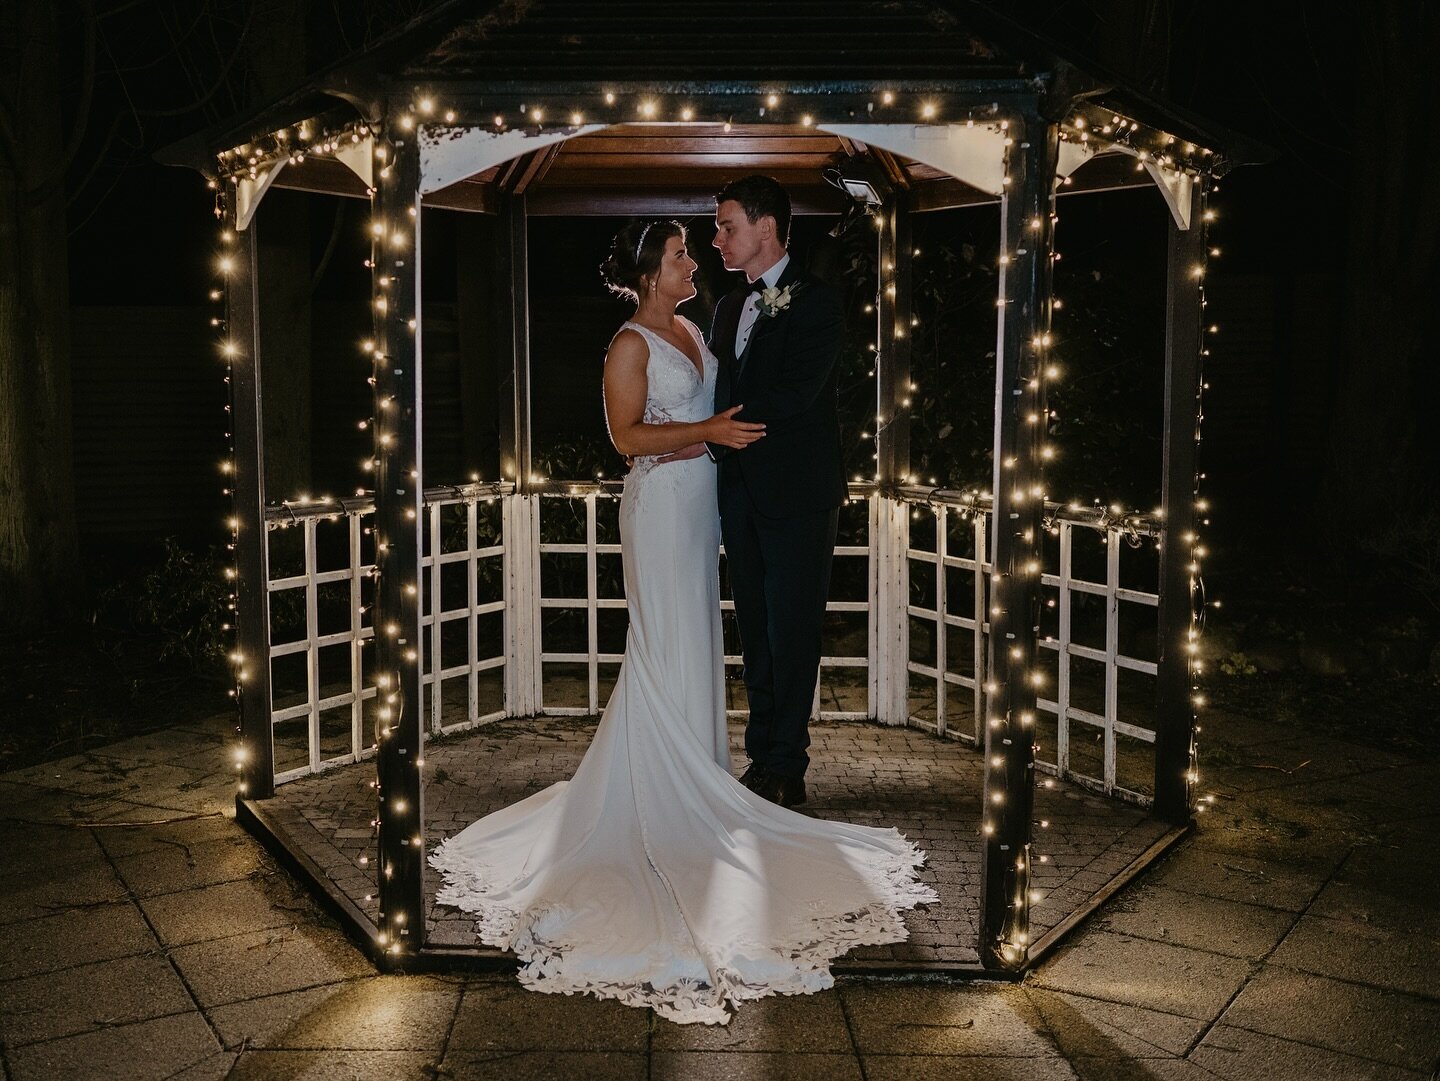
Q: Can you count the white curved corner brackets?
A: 6